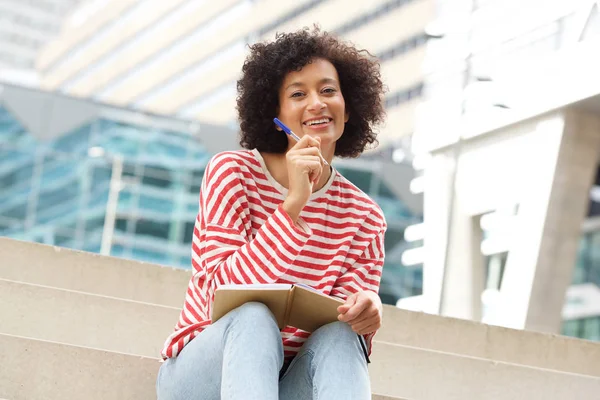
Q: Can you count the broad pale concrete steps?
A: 3